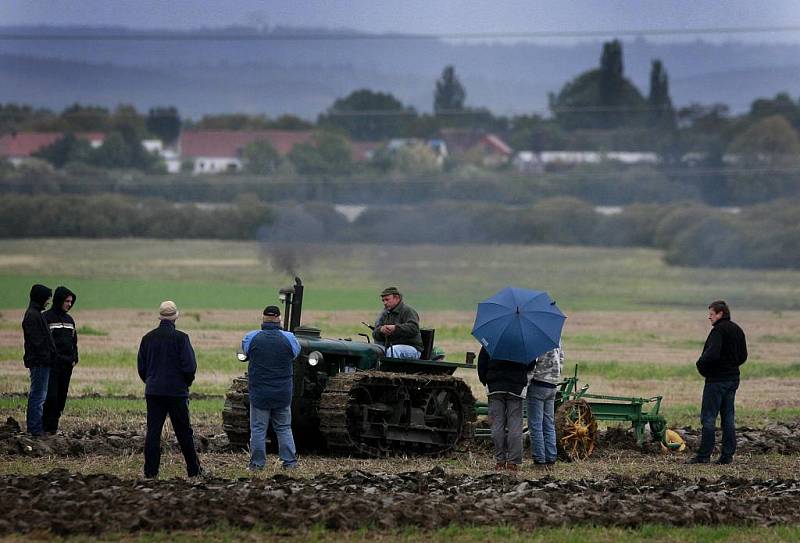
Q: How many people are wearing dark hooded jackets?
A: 2